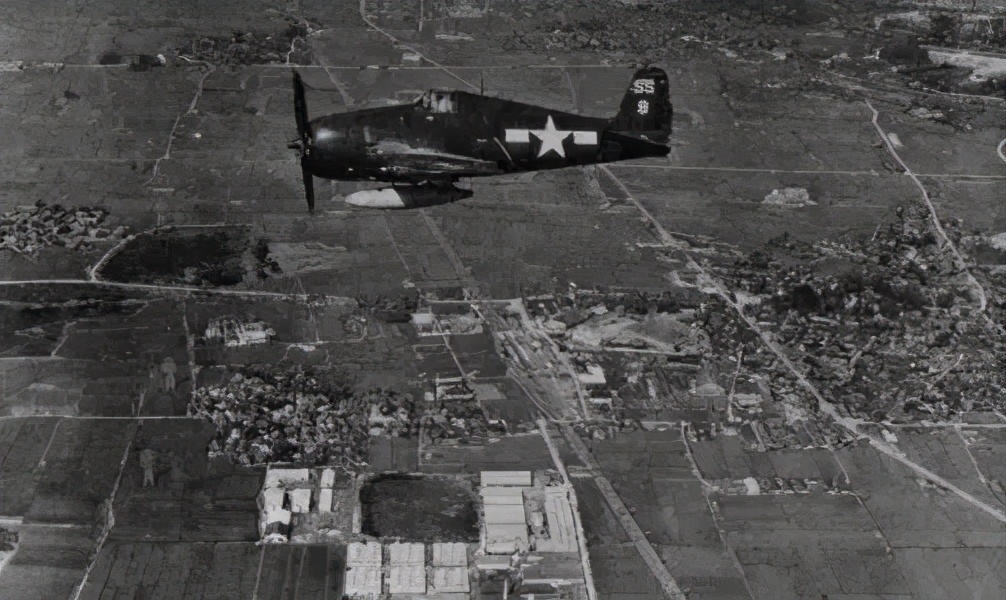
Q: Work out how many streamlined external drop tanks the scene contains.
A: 1